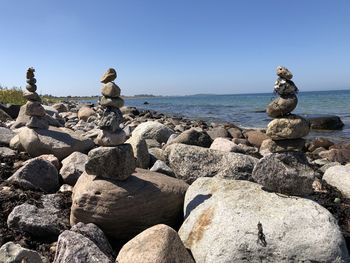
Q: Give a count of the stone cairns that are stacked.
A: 3